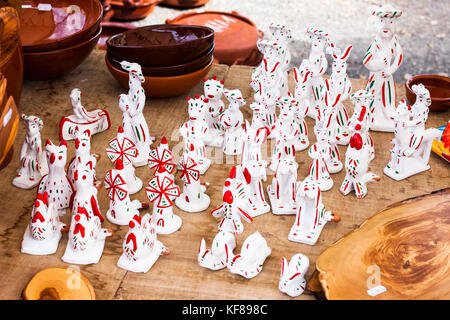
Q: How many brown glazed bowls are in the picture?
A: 6